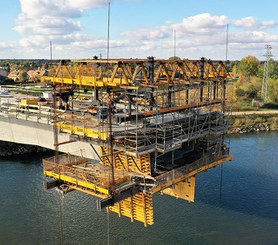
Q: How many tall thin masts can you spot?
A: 4